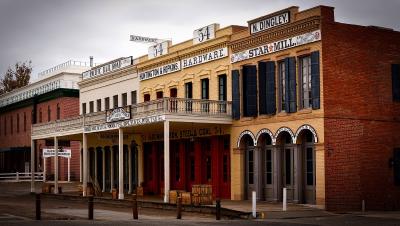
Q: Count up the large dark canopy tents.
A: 0